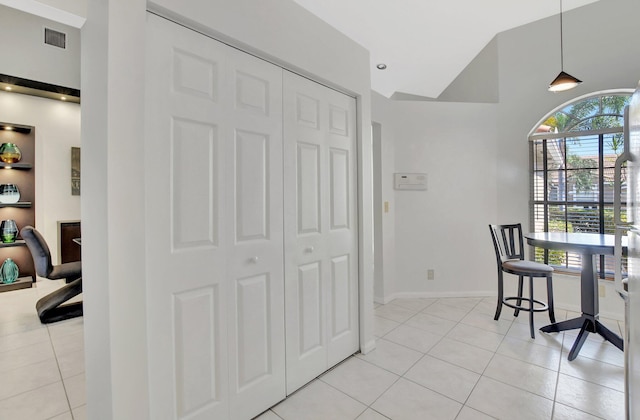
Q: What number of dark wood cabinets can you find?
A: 1